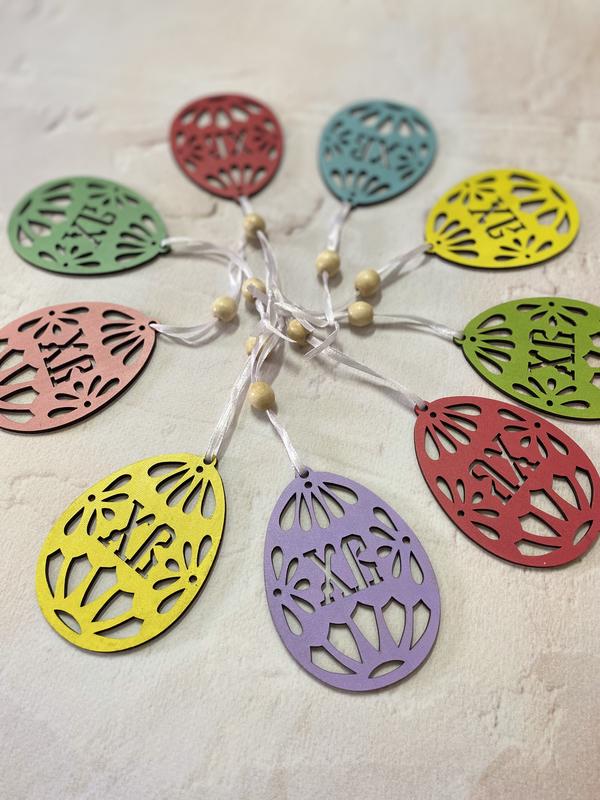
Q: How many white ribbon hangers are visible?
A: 9